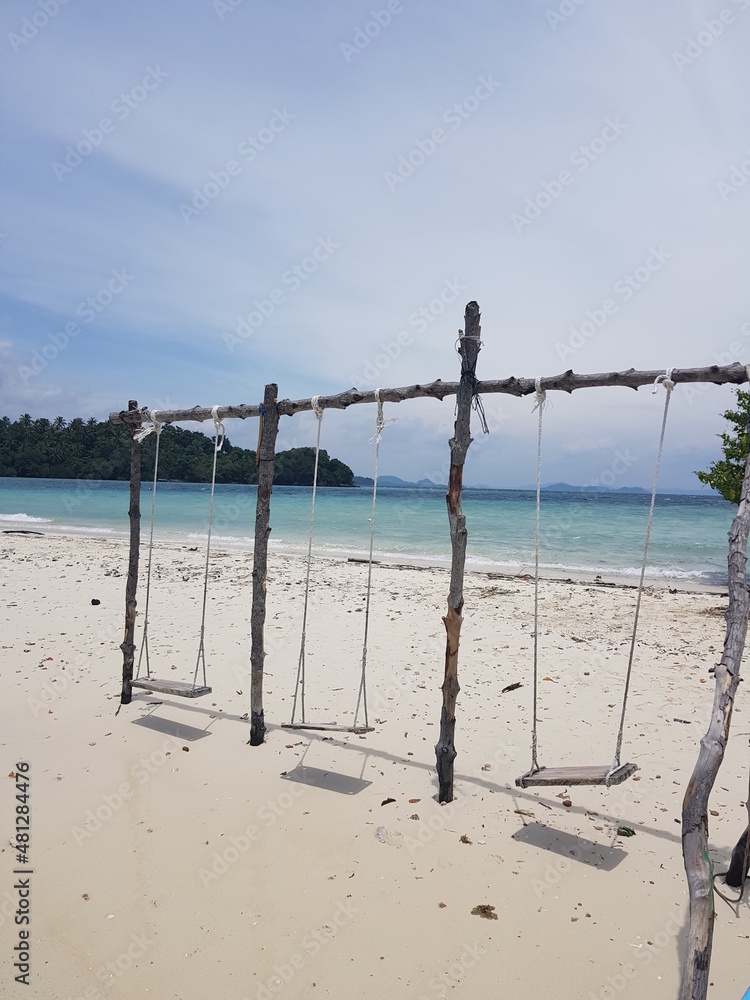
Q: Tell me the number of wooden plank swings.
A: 3